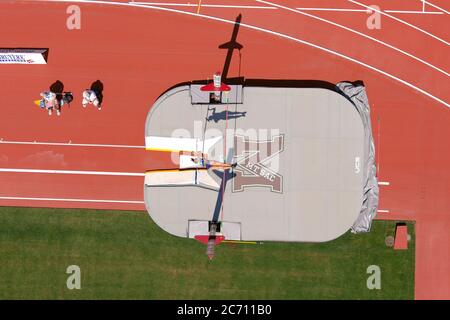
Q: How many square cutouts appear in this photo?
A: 2